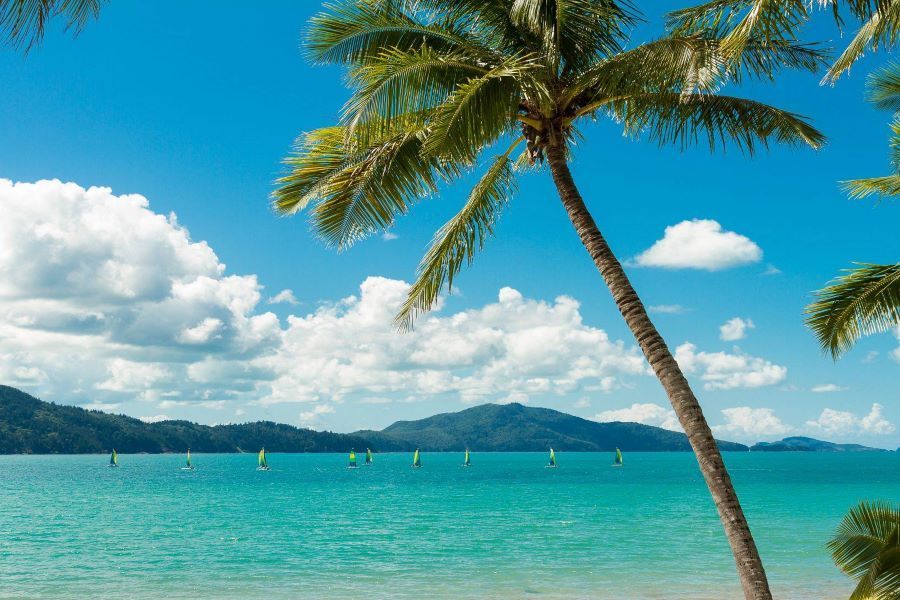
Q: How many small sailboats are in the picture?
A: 9